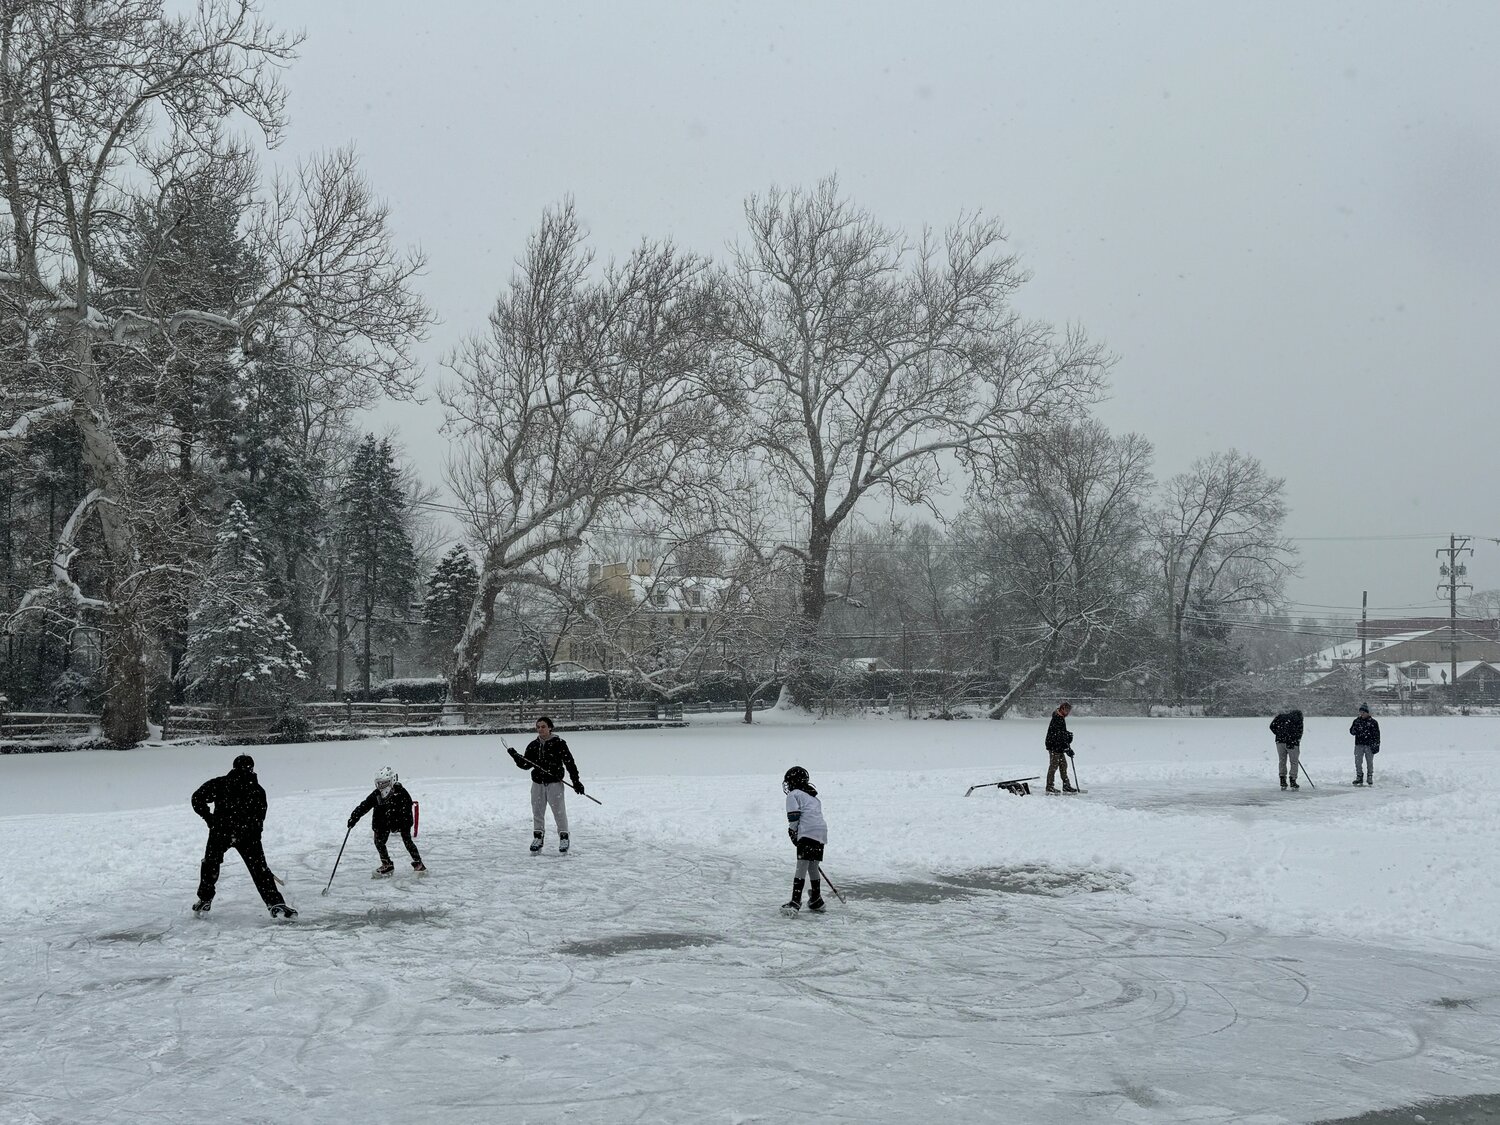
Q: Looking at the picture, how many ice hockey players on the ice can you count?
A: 7